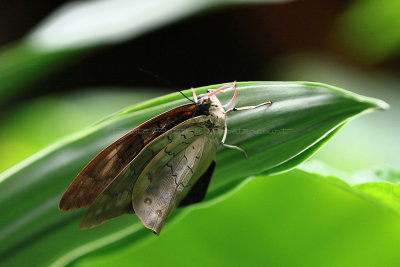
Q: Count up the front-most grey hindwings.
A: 1